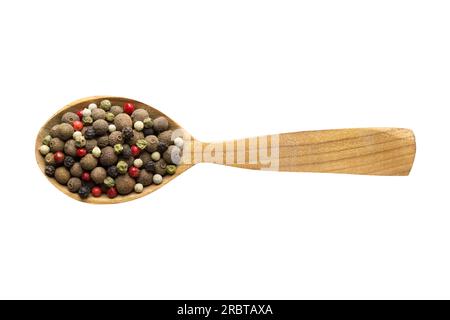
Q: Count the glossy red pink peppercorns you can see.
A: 10